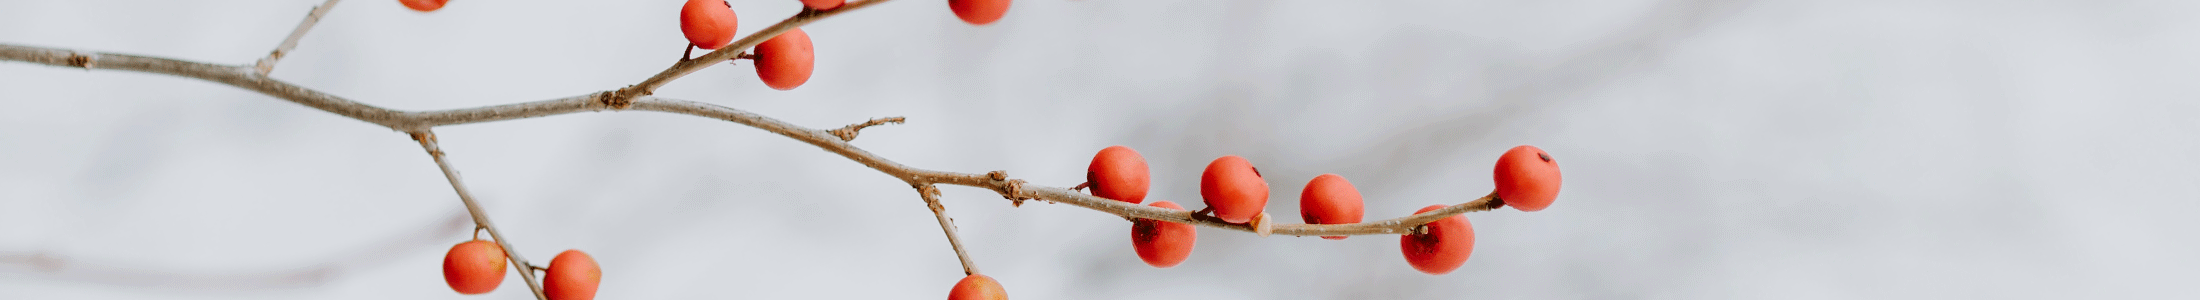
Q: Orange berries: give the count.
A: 14